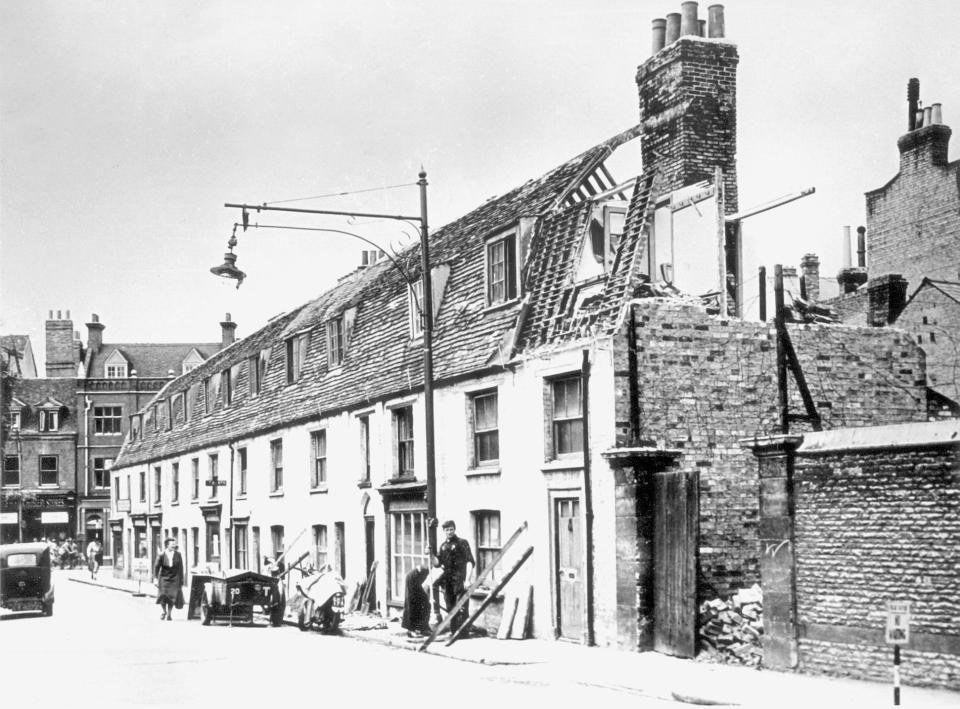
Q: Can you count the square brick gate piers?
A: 2